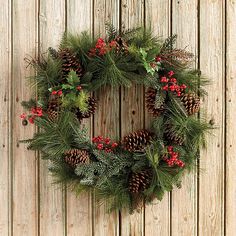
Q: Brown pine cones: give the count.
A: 10